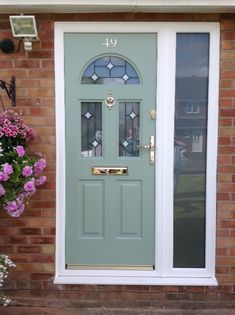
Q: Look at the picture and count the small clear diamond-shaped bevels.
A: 7